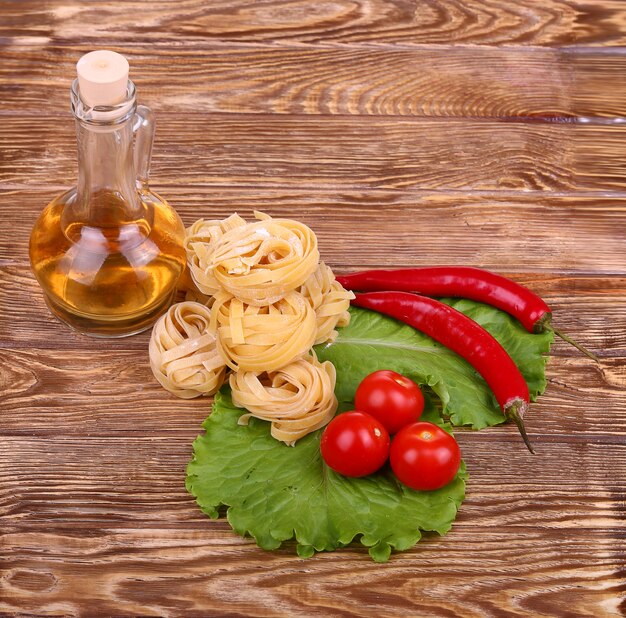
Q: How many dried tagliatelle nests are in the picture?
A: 6